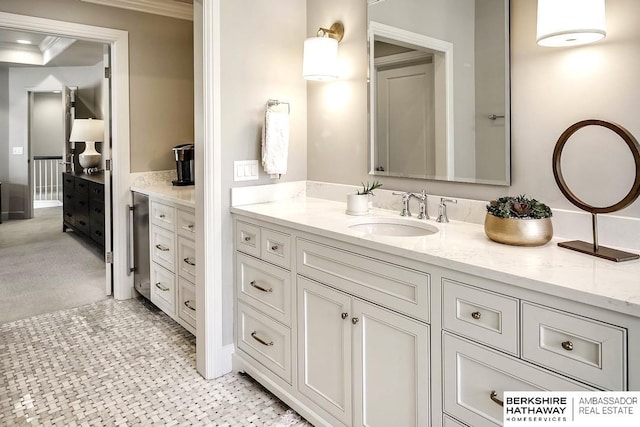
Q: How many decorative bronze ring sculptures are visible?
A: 1